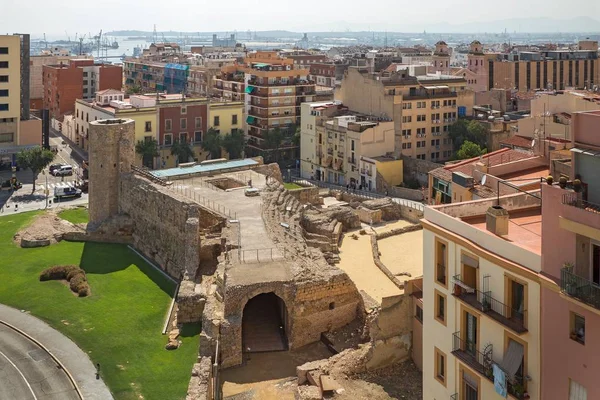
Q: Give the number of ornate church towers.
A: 2